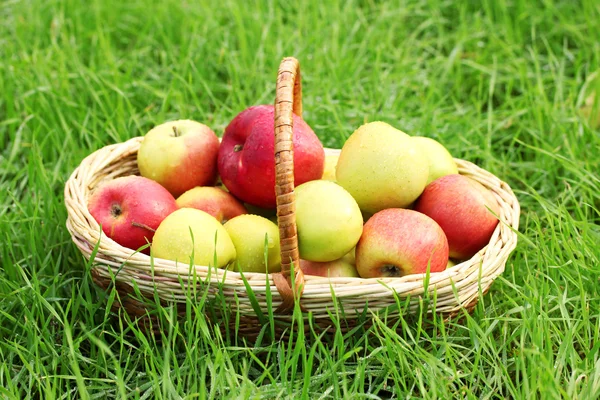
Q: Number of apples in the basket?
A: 13